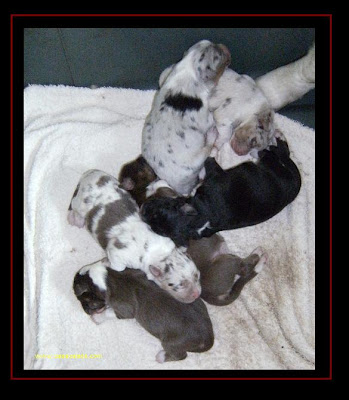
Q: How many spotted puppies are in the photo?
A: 3